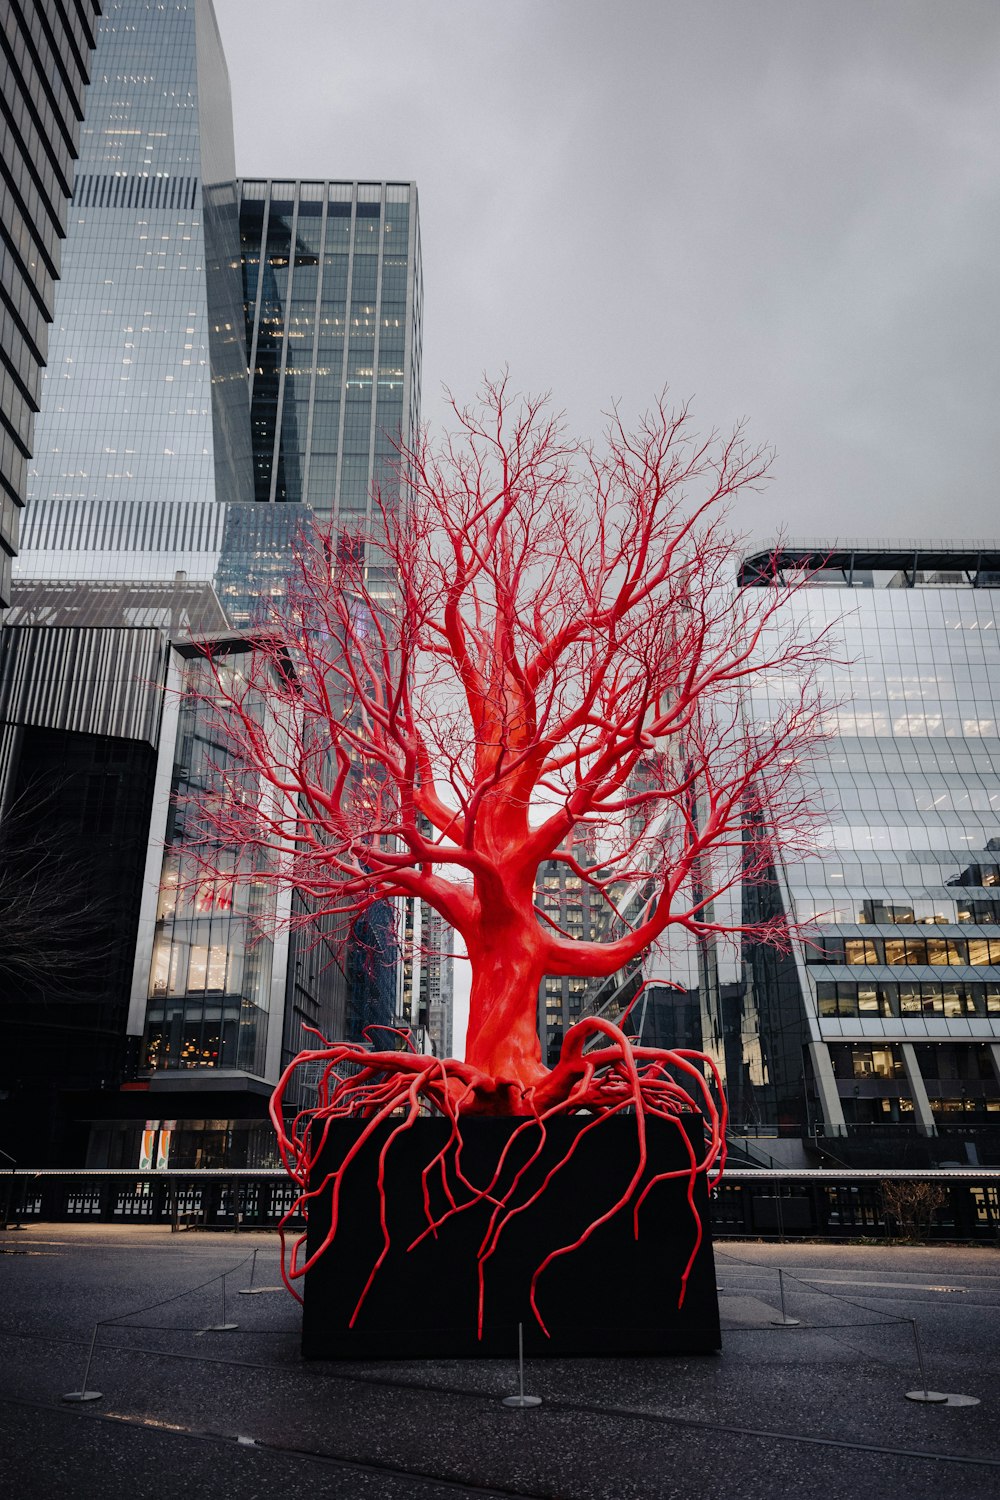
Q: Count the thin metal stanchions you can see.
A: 6